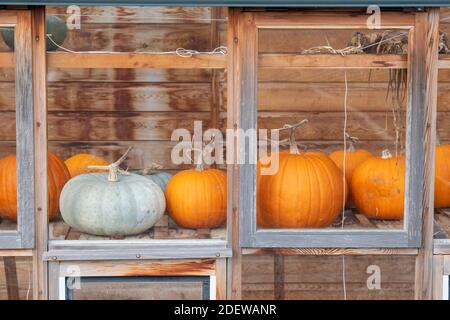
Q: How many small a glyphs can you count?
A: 4